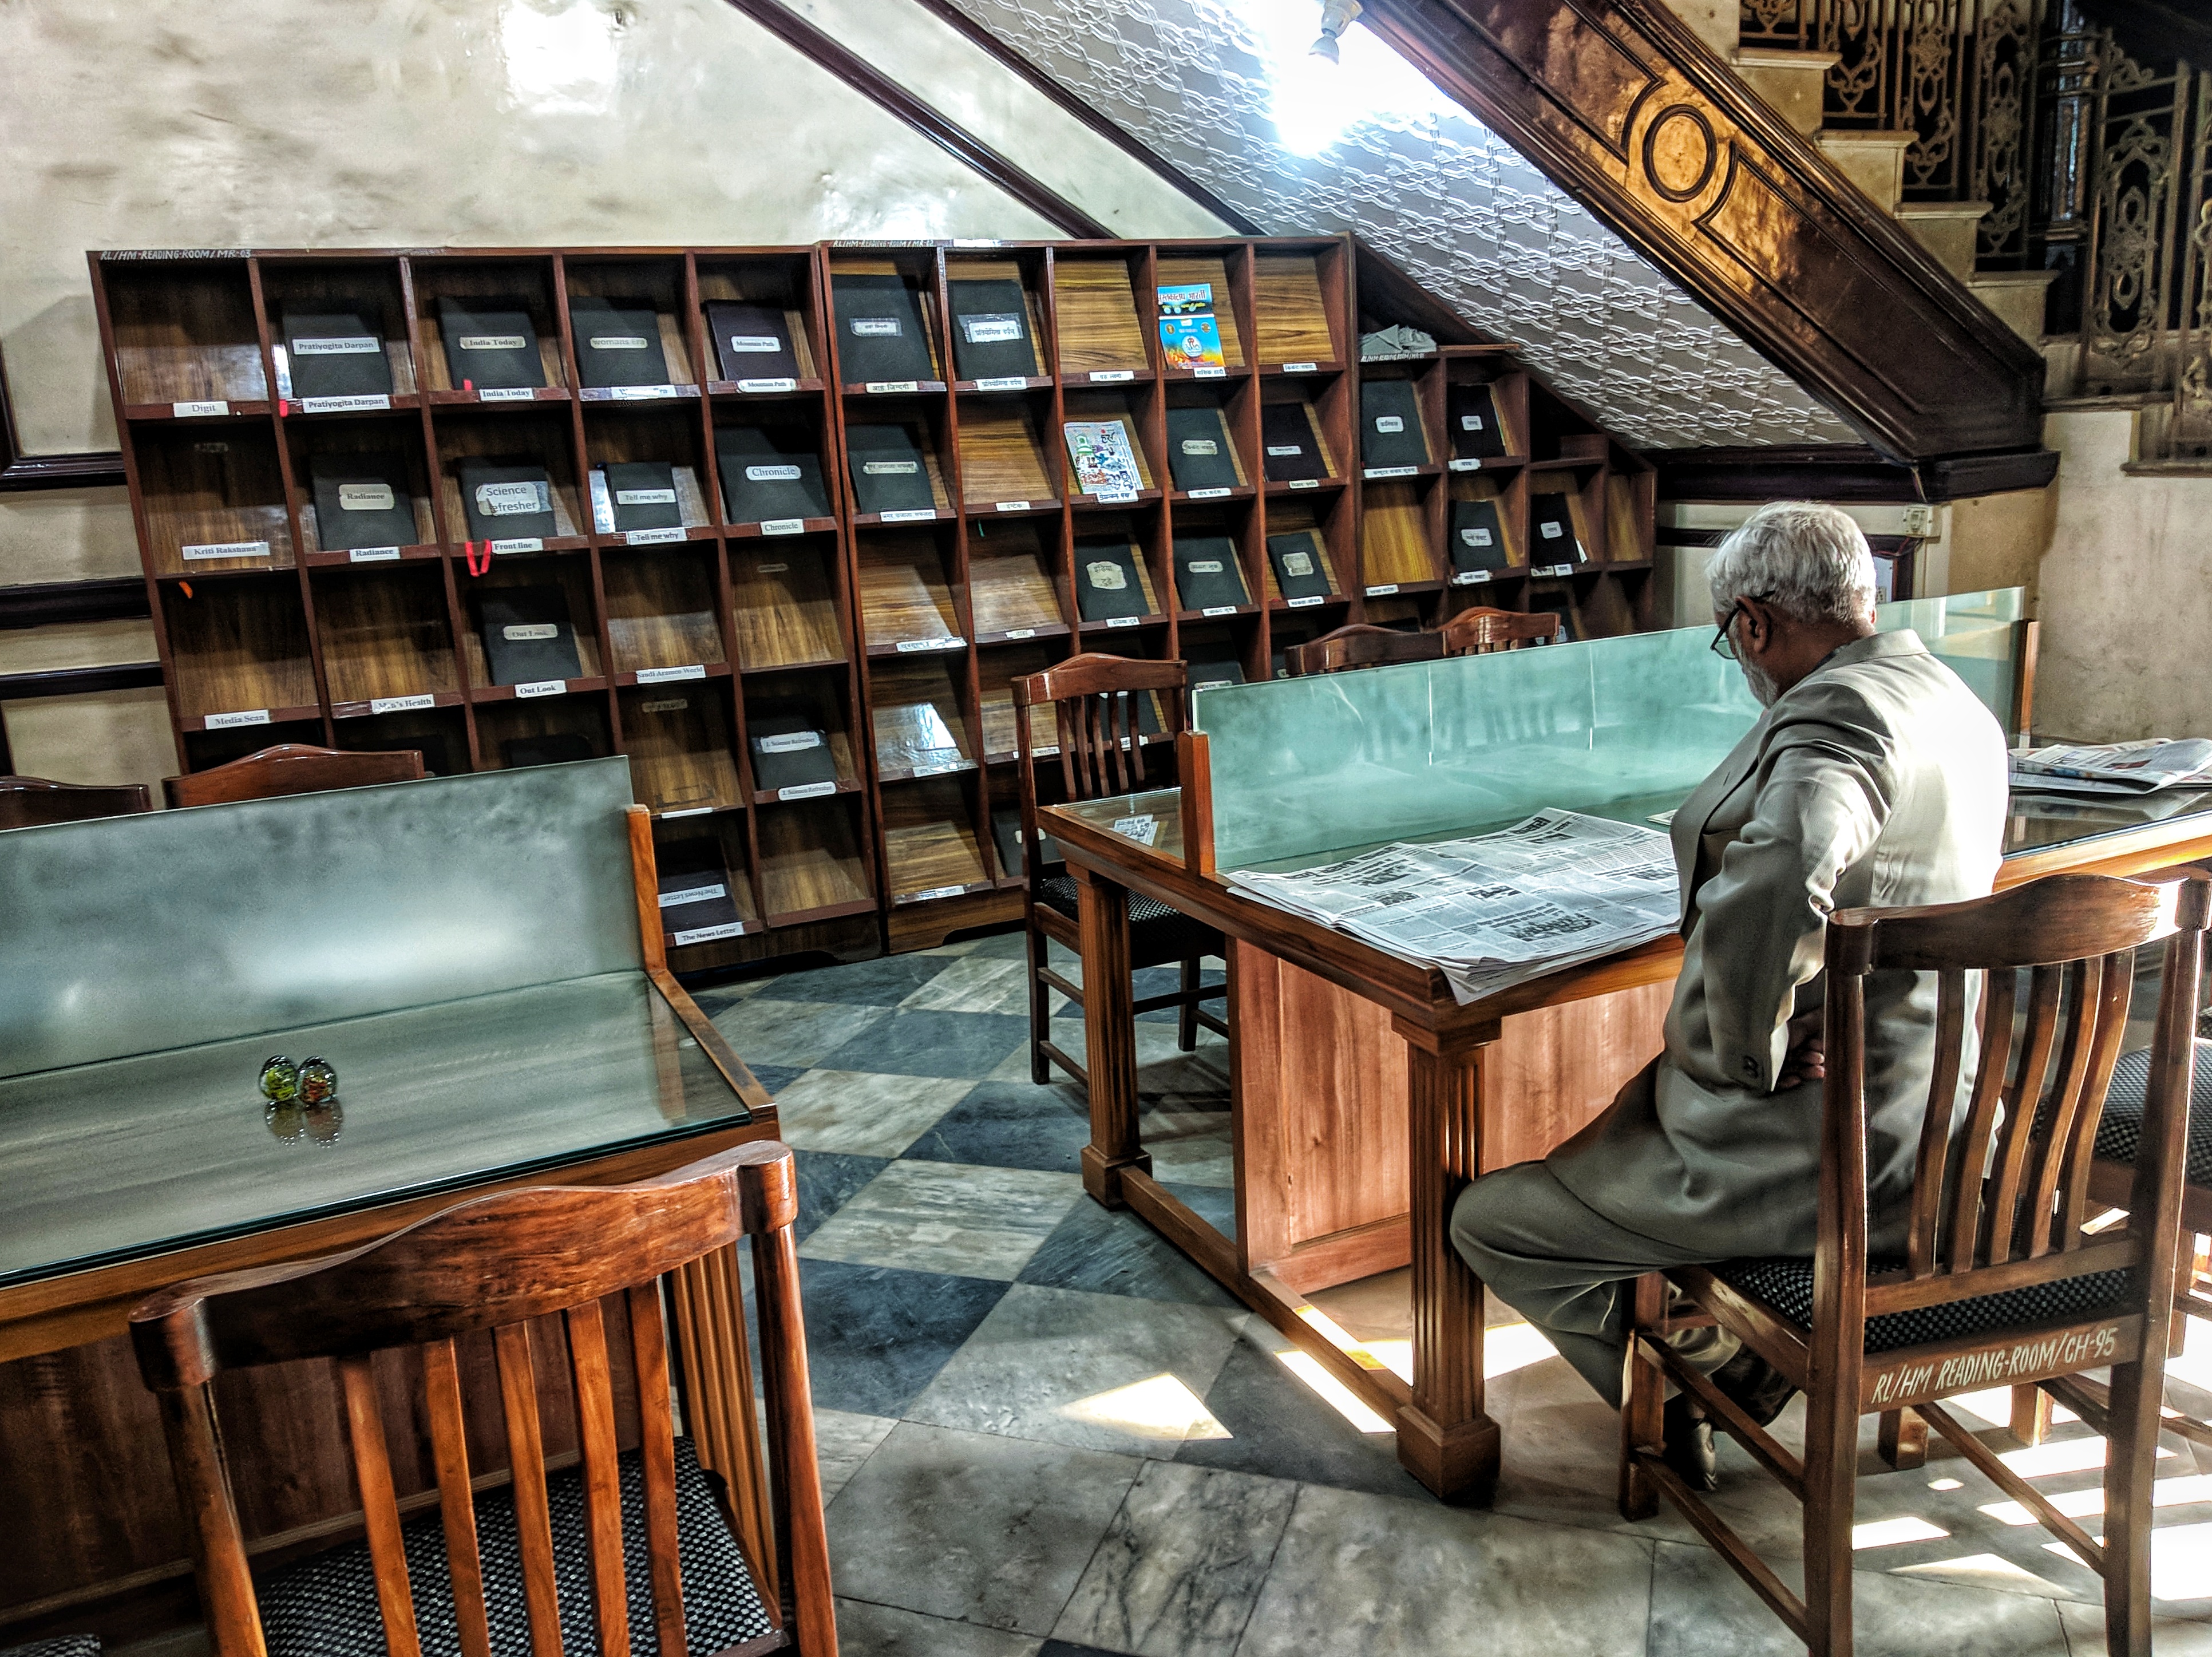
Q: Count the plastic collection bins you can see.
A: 0